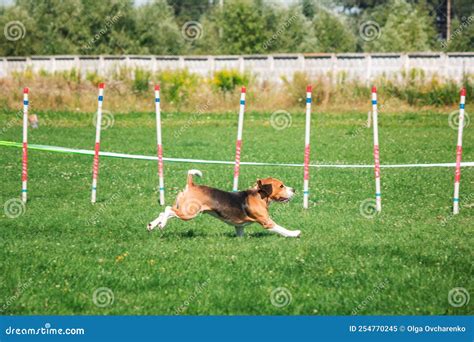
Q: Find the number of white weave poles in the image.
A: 7